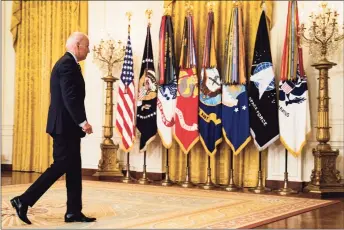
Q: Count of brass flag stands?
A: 8